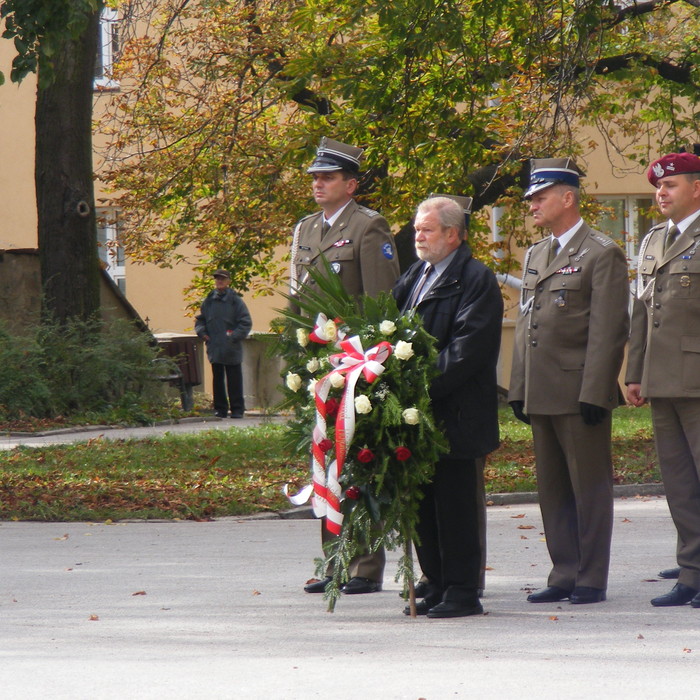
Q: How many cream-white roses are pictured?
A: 10